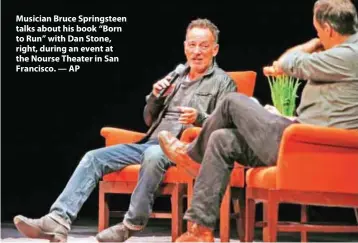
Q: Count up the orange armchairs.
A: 2